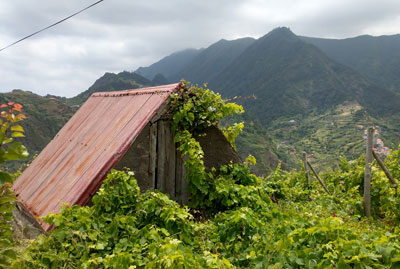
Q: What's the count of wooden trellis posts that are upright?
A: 2